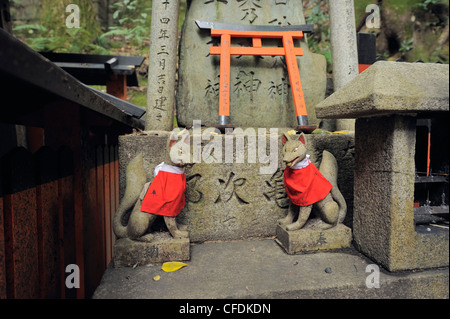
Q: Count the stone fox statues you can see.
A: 2